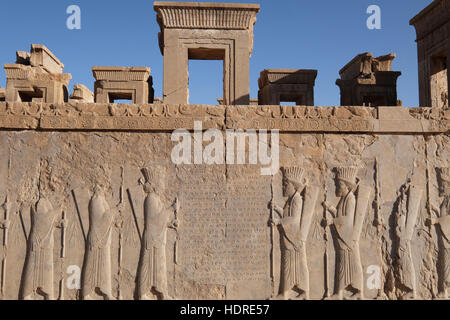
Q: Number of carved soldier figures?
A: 7